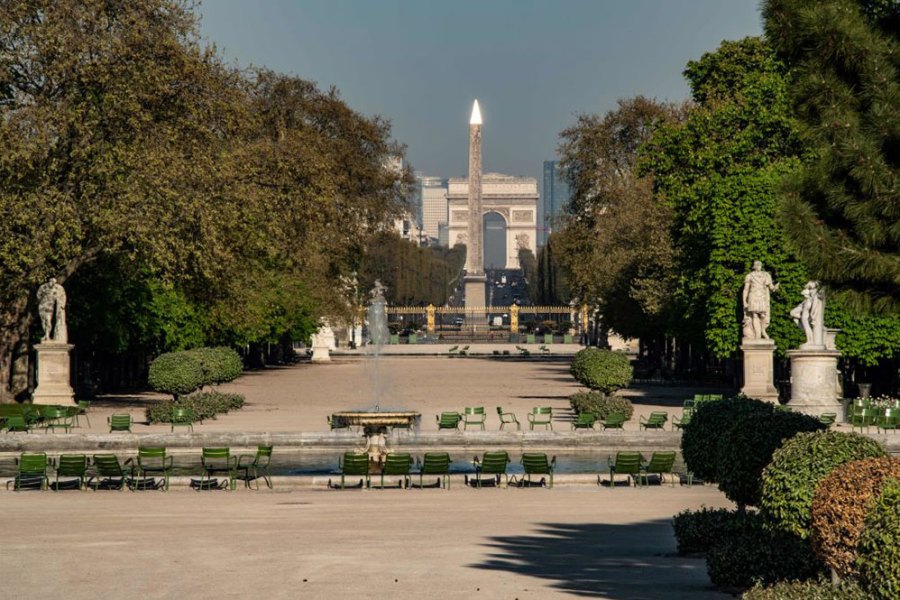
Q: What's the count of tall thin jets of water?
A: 1